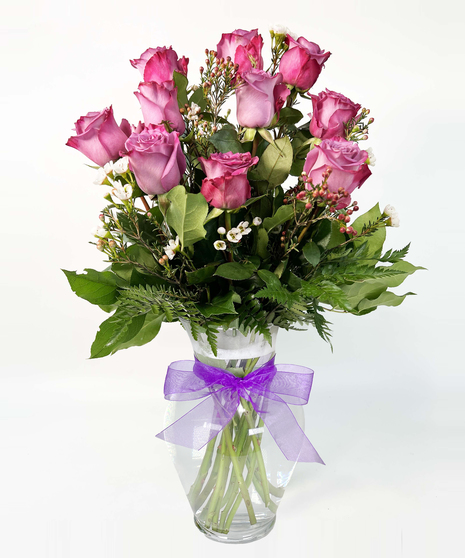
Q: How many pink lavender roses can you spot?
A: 10